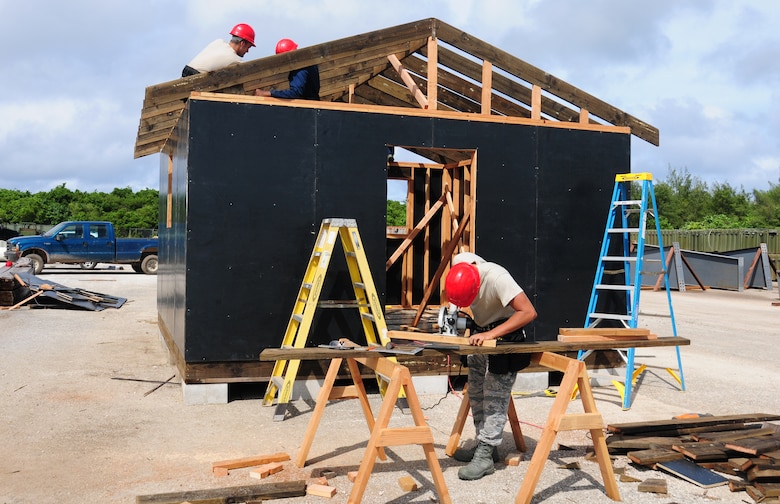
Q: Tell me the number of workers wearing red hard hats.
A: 3